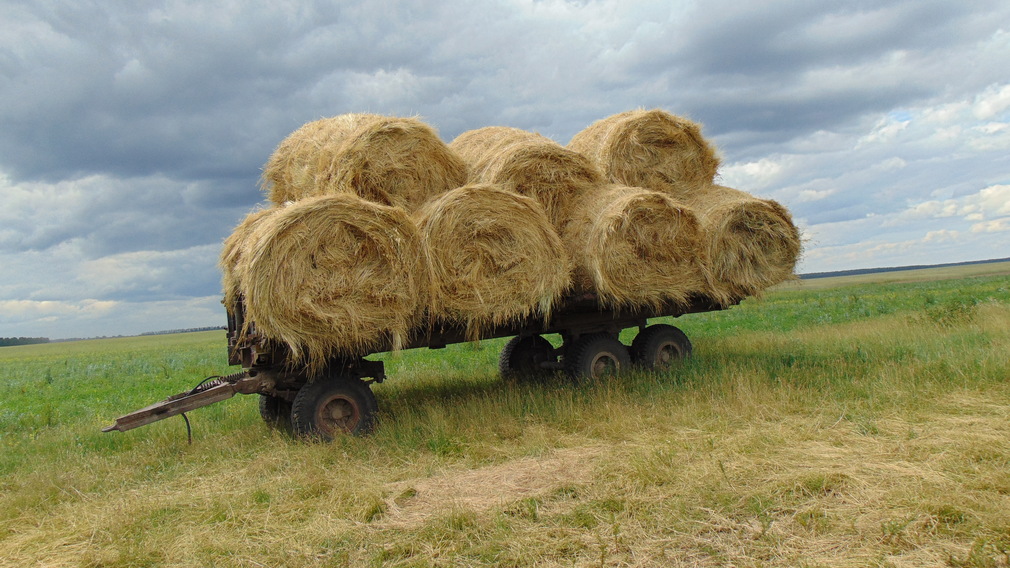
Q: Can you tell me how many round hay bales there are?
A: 7